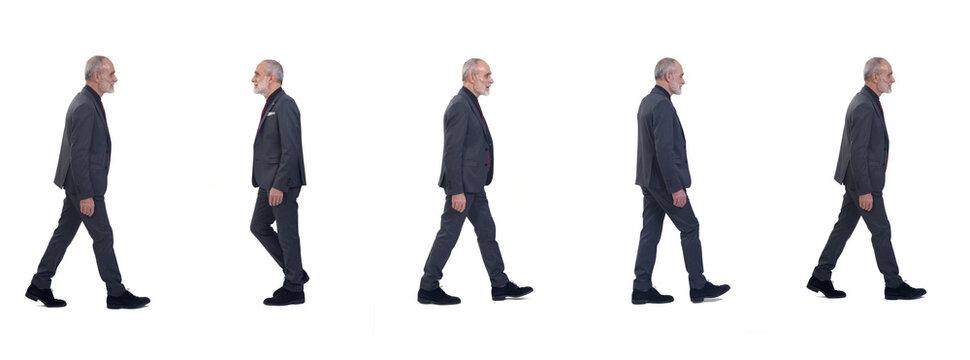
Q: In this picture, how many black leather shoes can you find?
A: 10